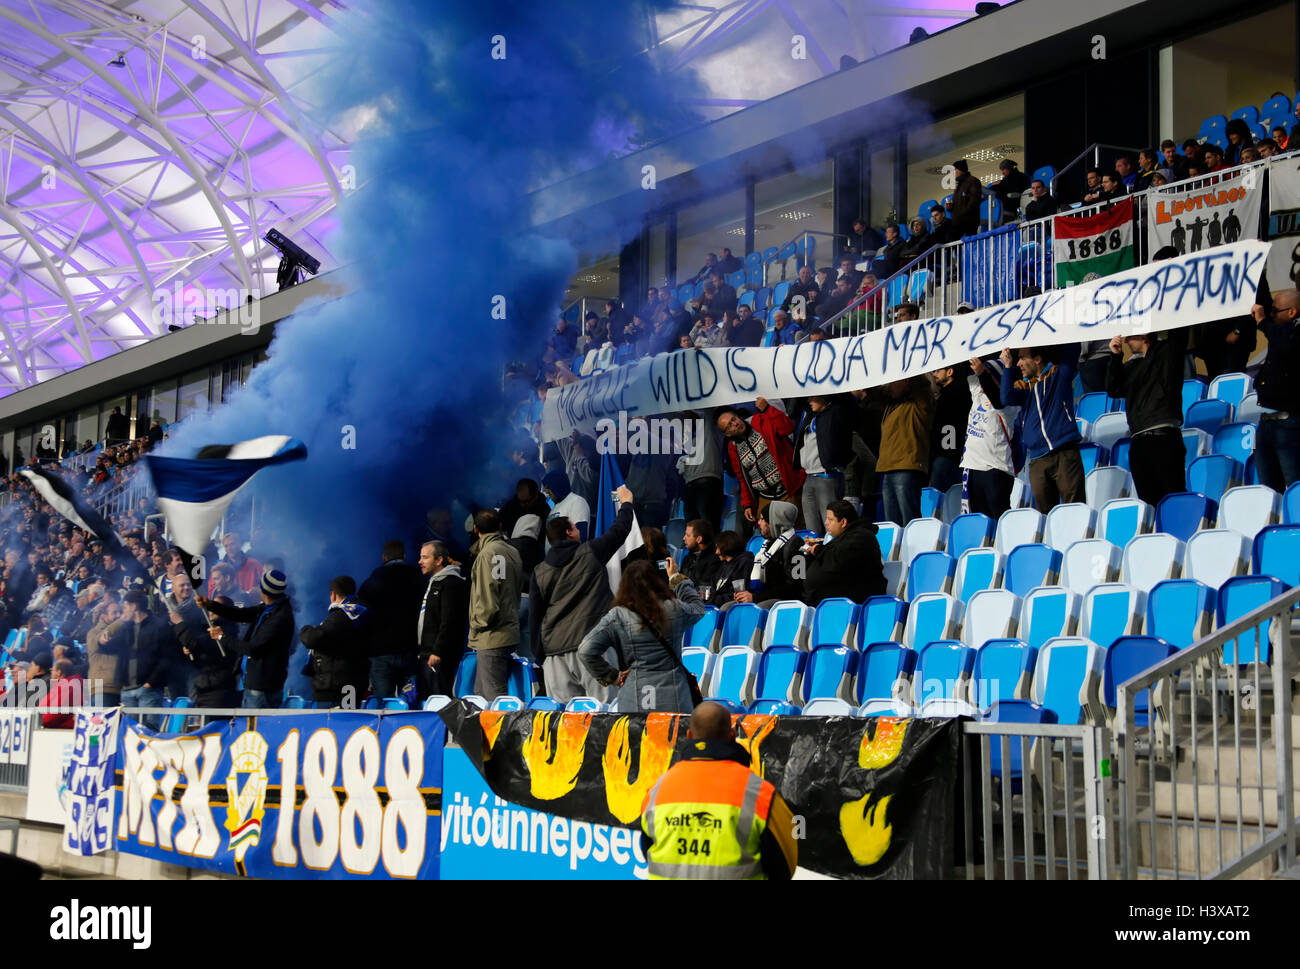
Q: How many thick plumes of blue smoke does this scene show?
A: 1